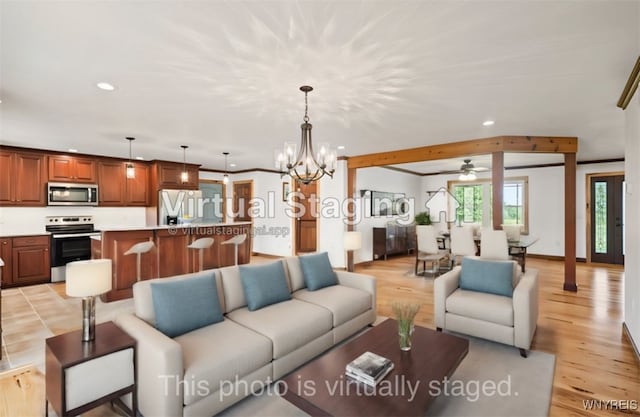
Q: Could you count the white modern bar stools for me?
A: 3